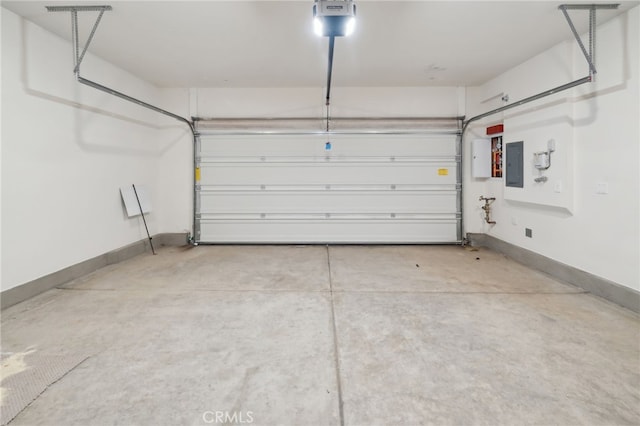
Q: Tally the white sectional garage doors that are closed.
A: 1